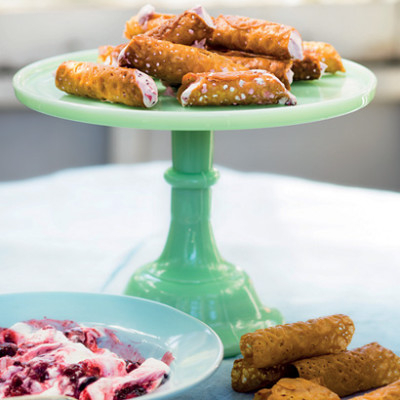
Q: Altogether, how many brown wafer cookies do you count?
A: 15